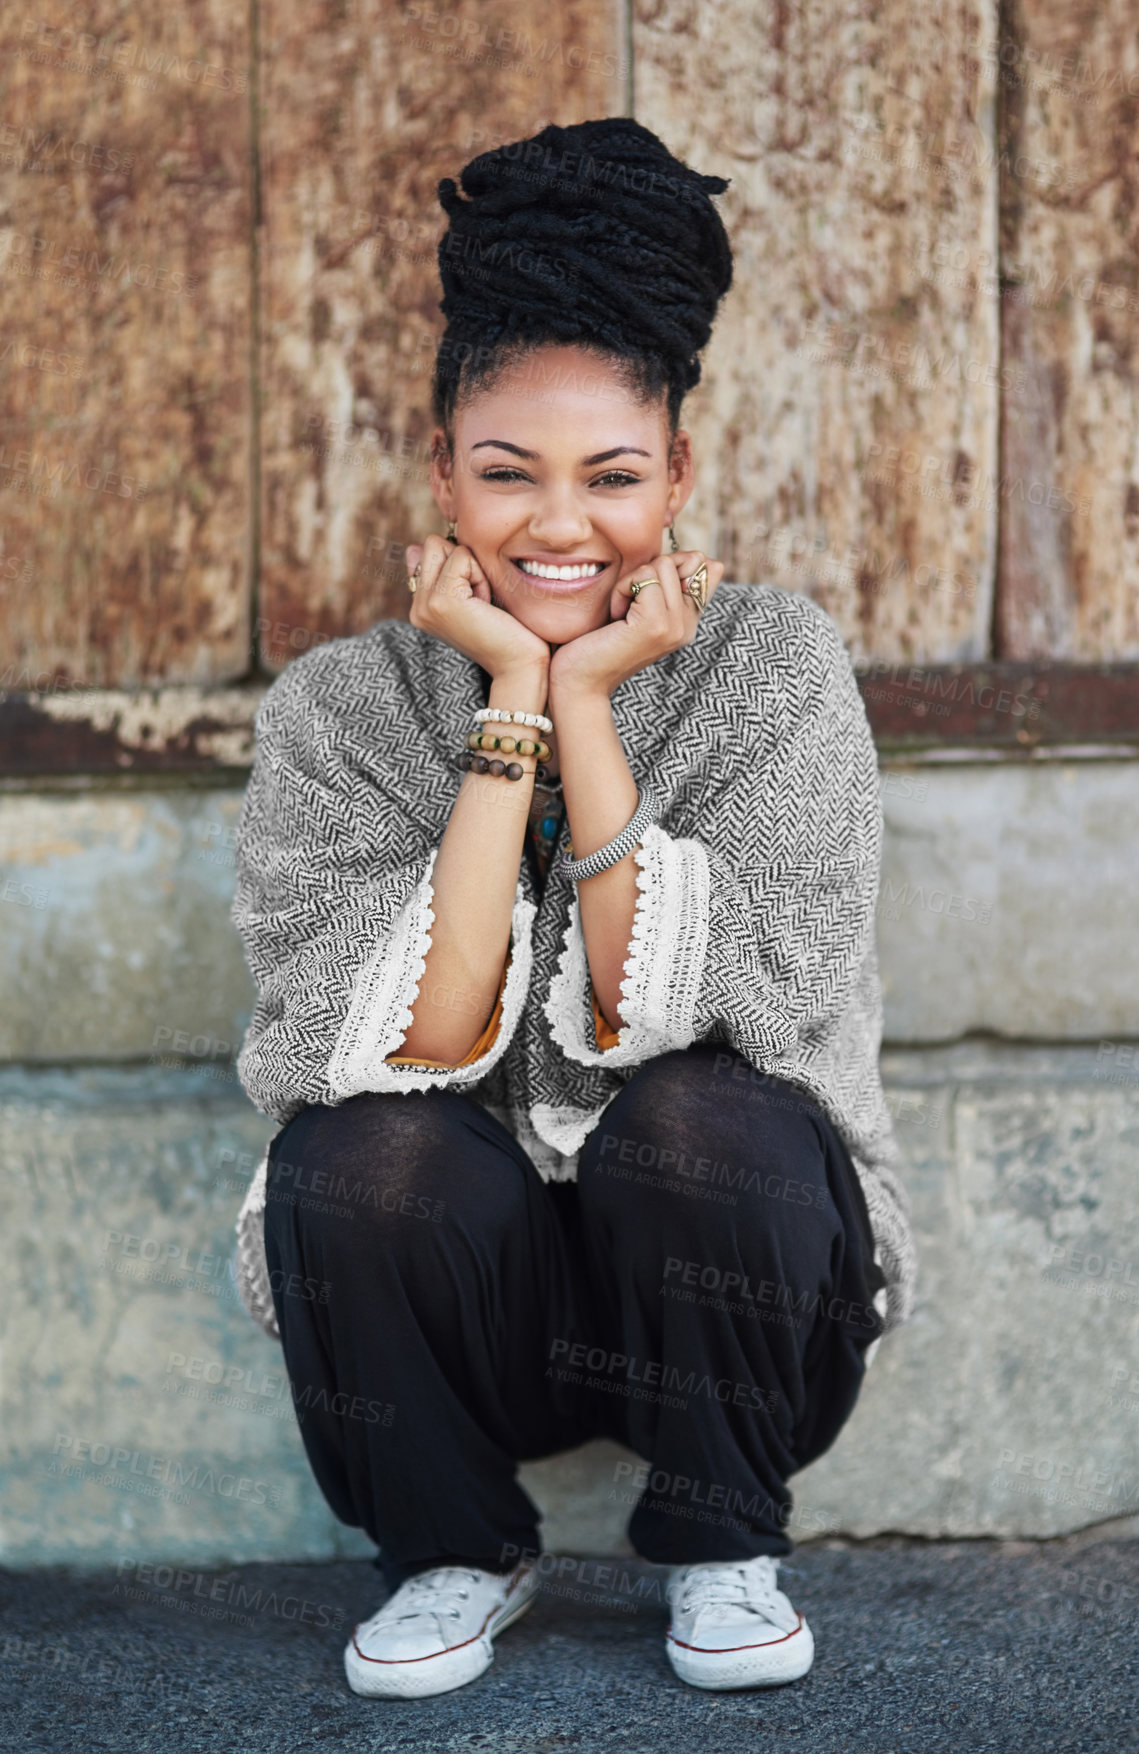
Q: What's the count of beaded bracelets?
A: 3